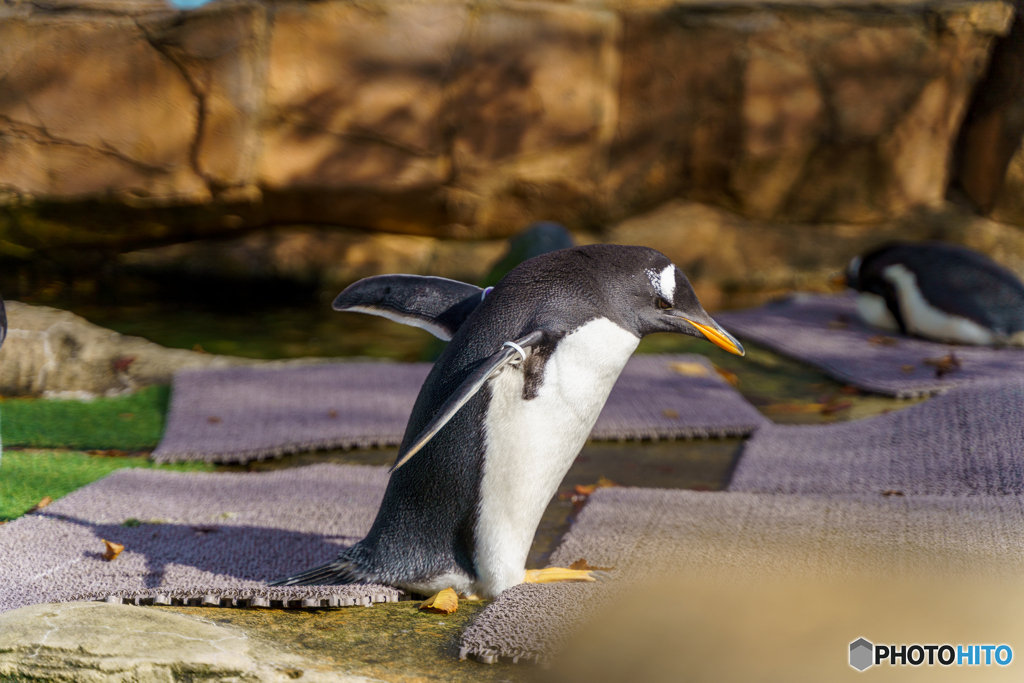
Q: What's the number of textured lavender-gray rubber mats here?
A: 5